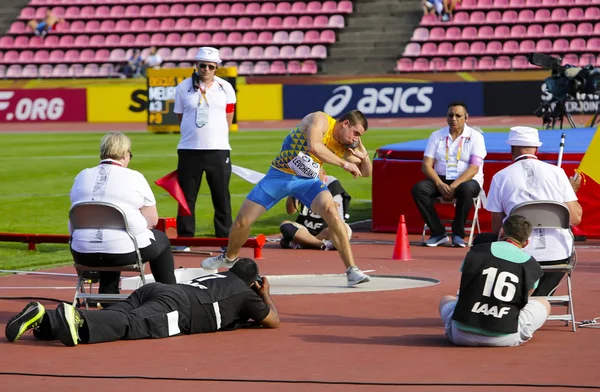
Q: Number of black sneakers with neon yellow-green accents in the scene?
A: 2